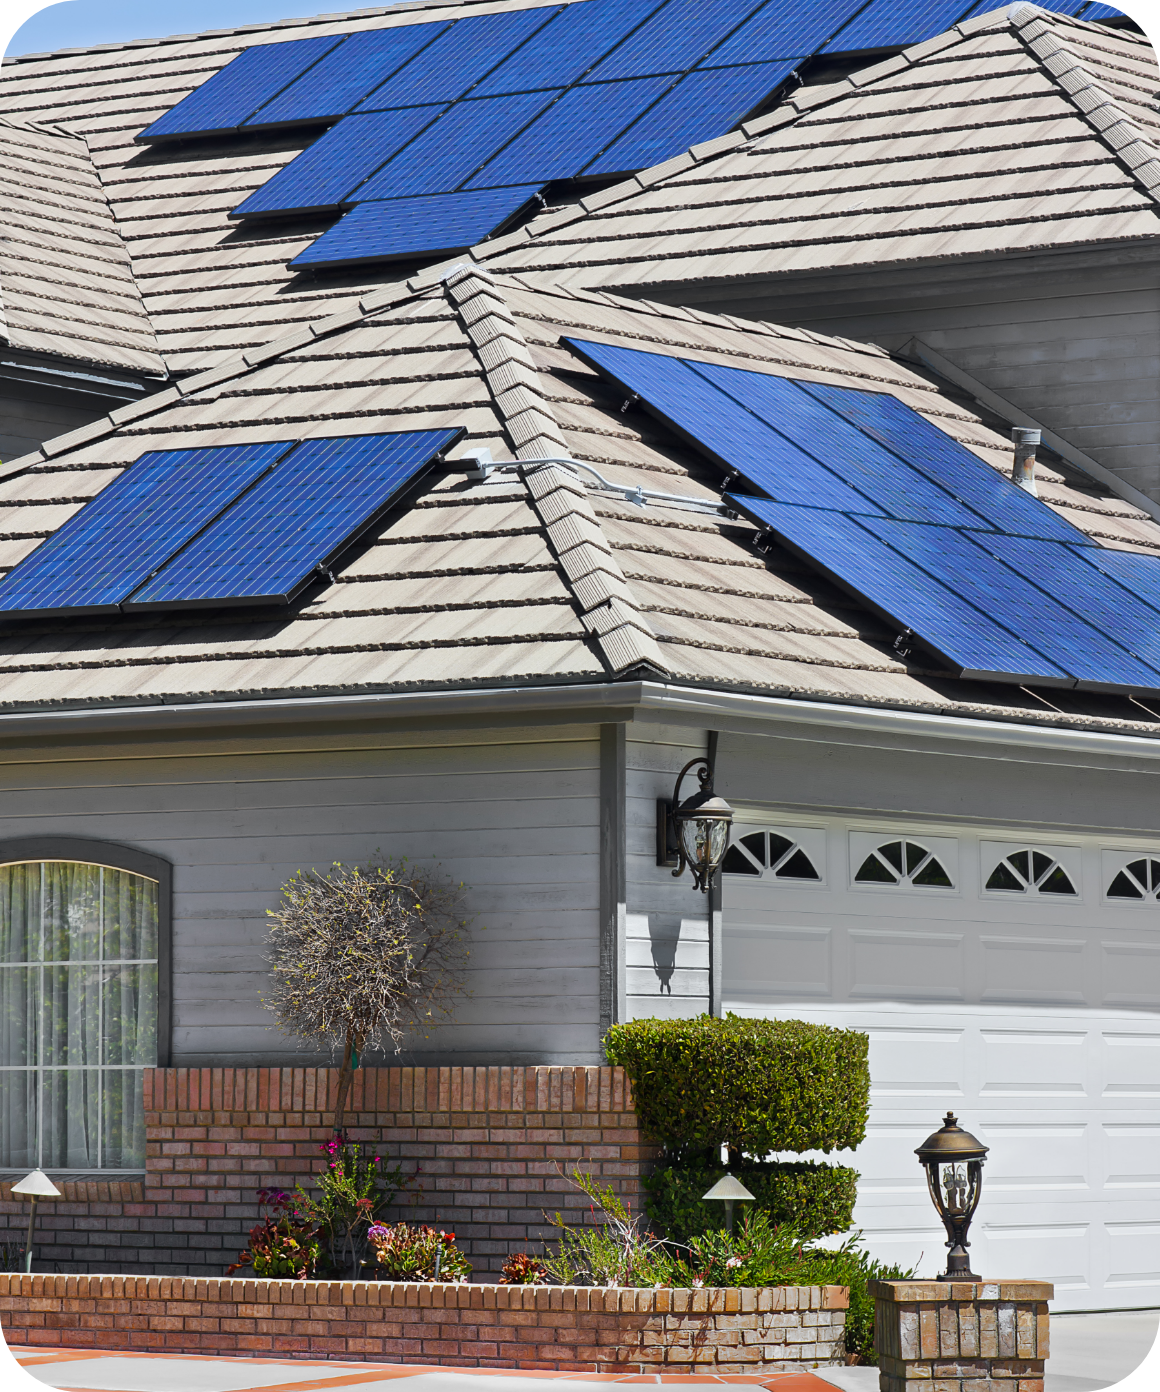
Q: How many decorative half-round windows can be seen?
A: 4